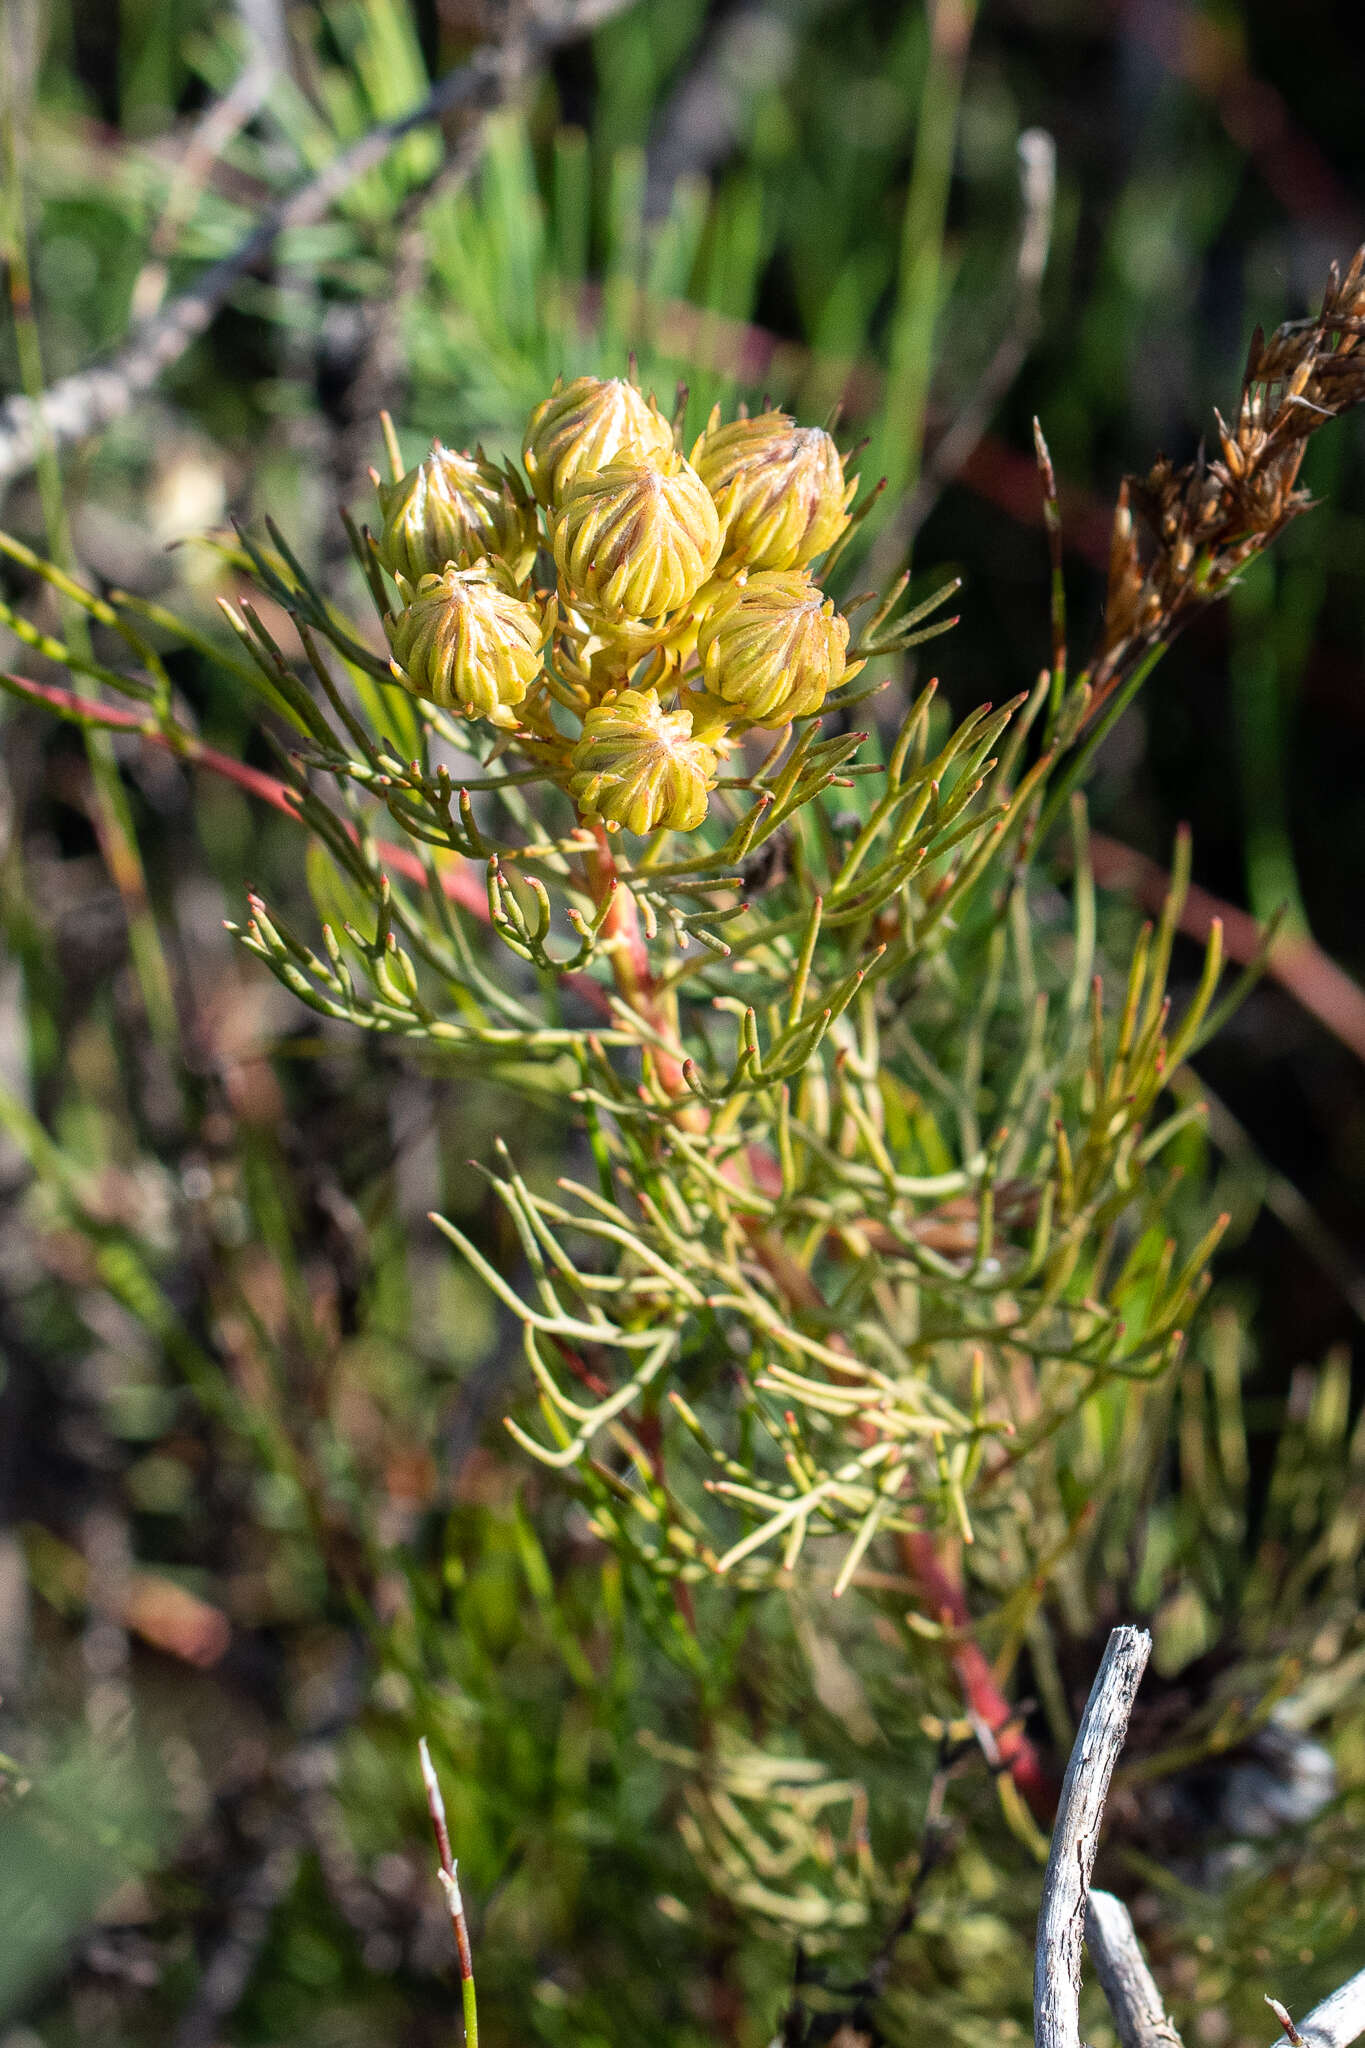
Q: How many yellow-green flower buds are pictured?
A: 7